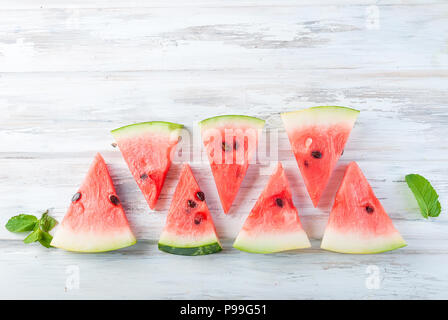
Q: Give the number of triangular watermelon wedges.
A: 7